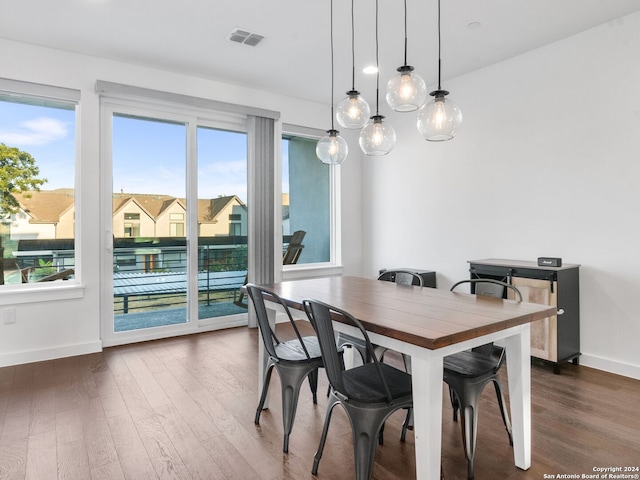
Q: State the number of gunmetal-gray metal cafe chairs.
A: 4